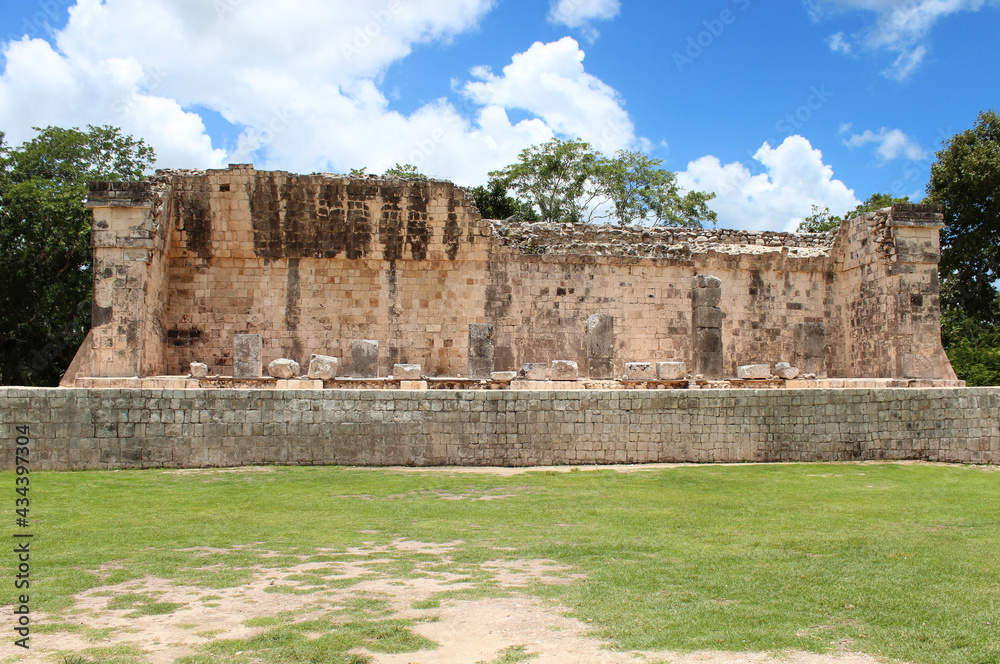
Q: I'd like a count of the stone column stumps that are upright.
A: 6